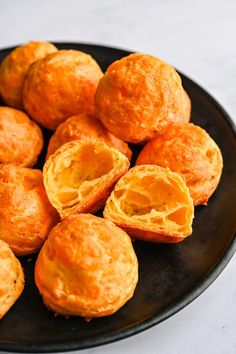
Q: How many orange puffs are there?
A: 11